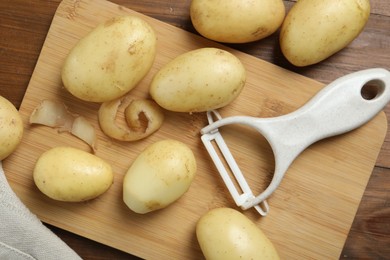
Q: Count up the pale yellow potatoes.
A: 8